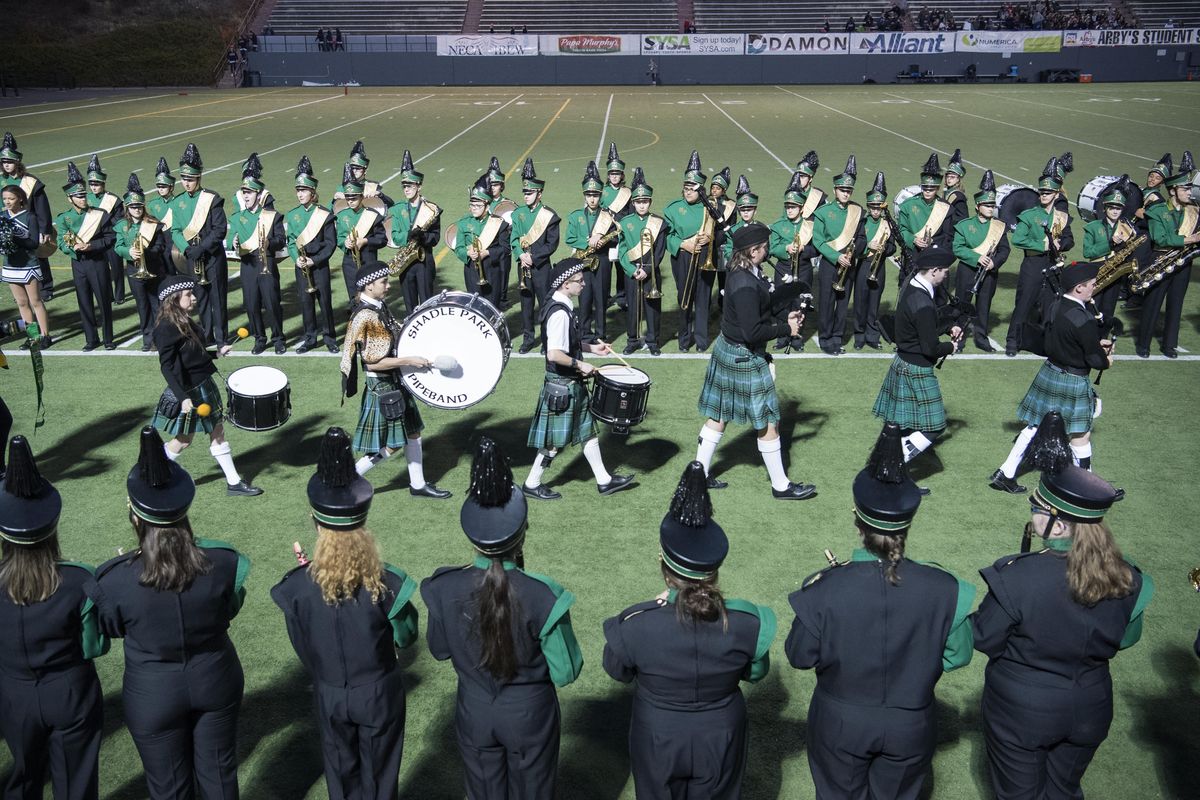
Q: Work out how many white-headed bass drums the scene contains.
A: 1